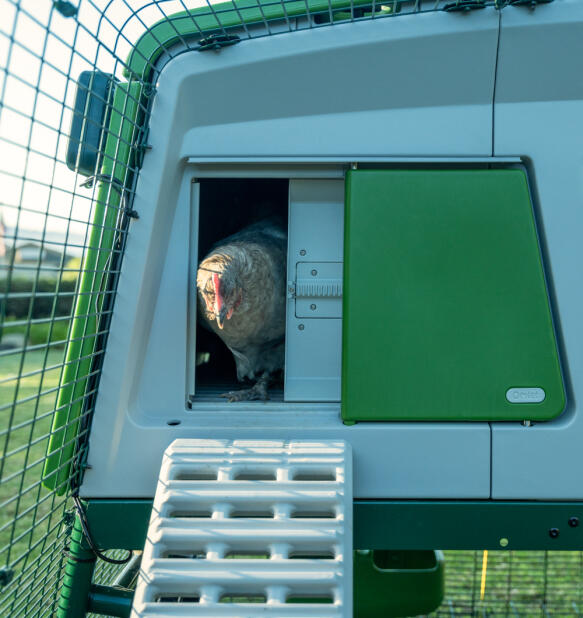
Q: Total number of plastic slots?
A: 12